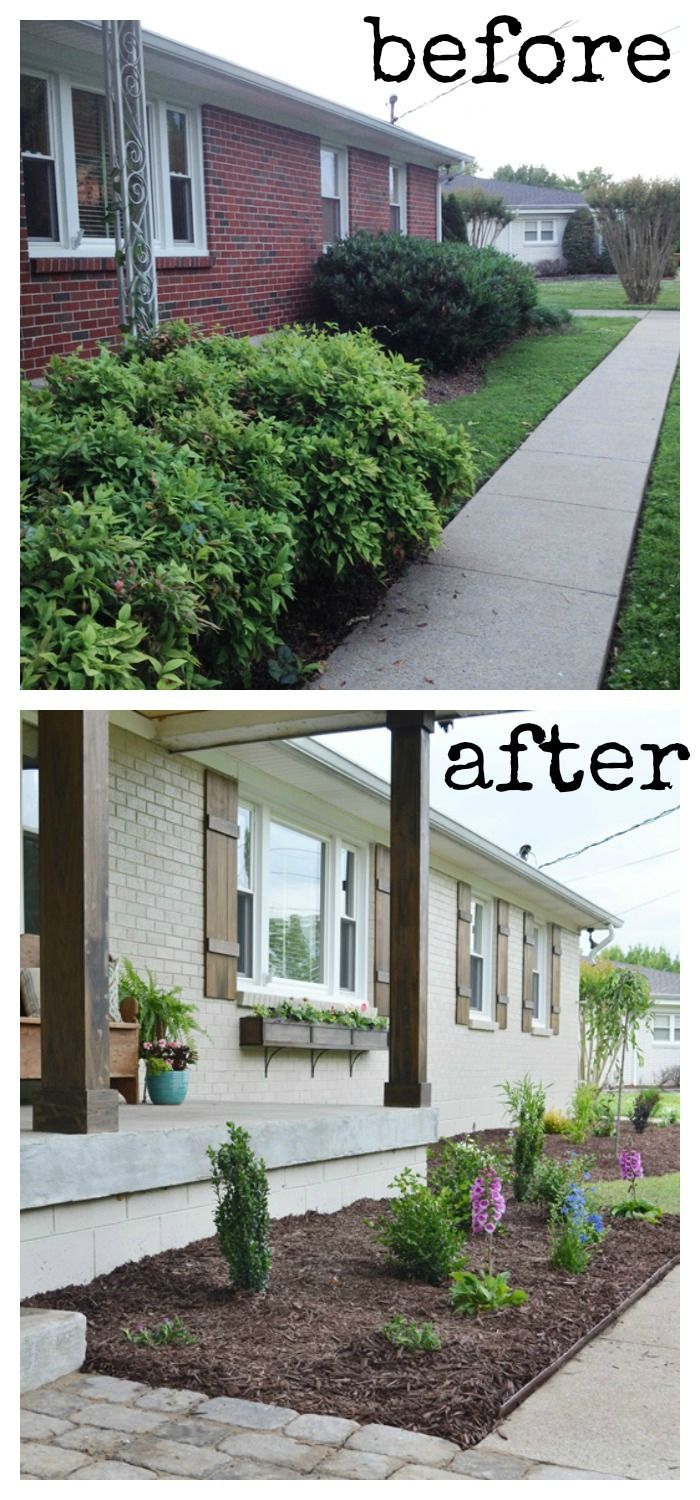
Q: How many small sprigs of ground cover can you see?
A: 2